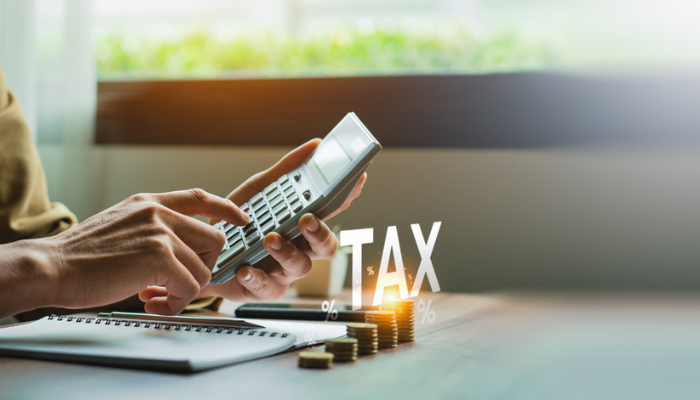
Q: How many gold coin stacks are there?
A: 5